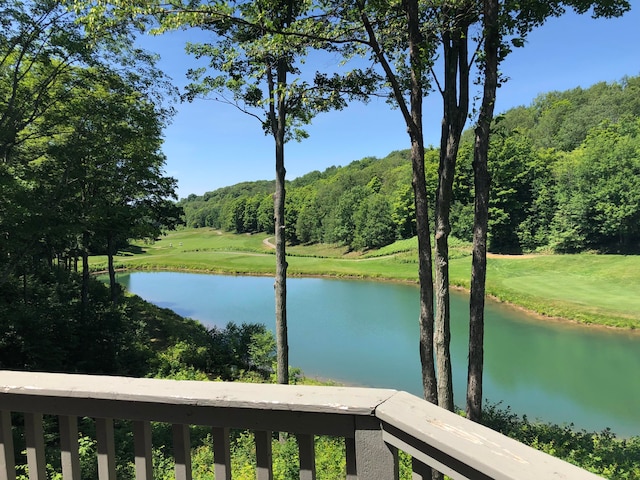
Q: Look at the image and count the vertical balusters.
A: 11